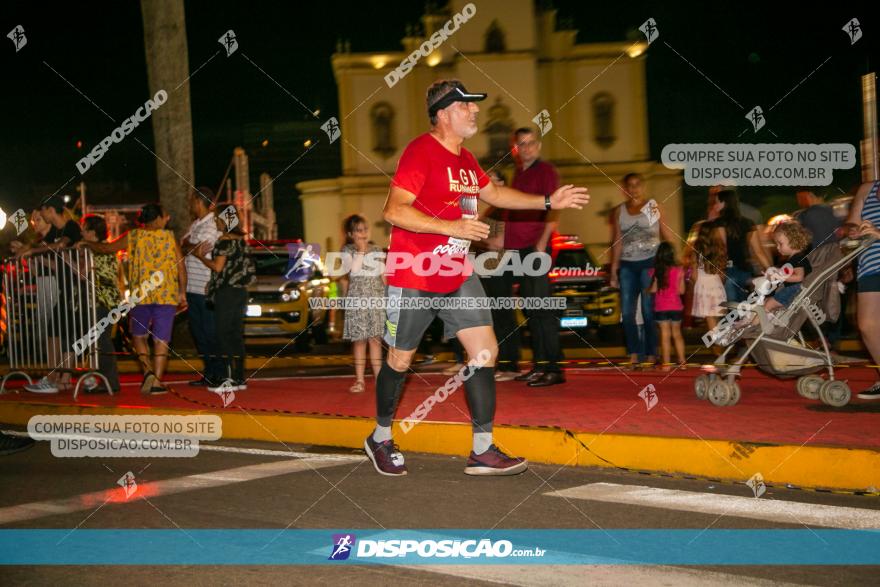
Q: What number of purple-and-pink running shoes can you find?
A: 2